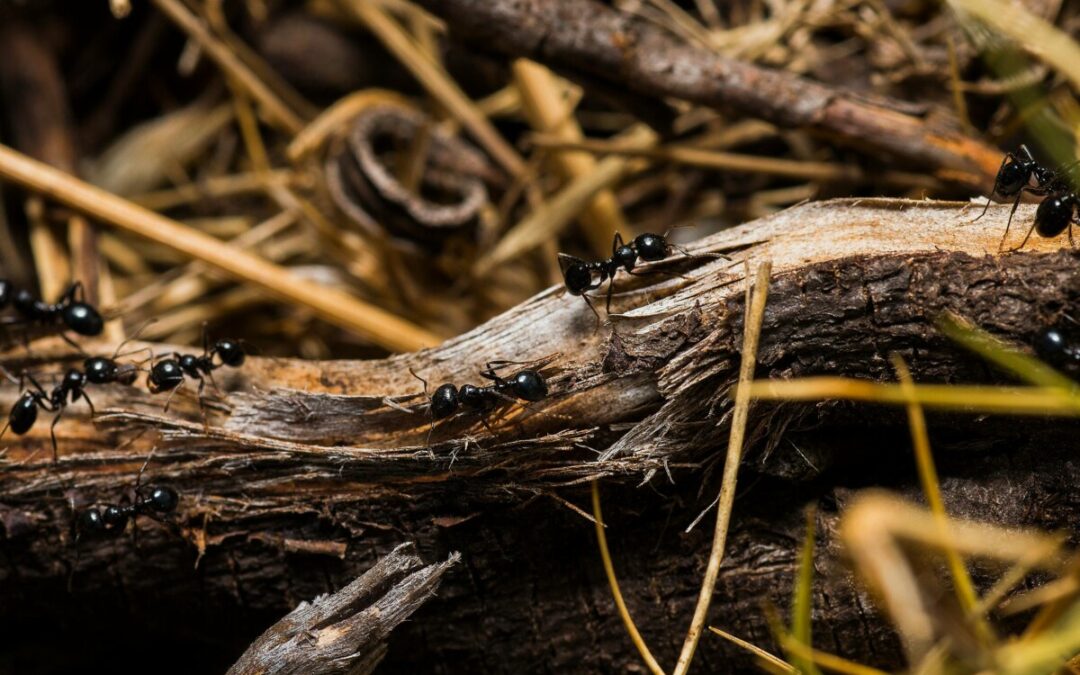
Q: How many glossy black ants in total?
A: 9